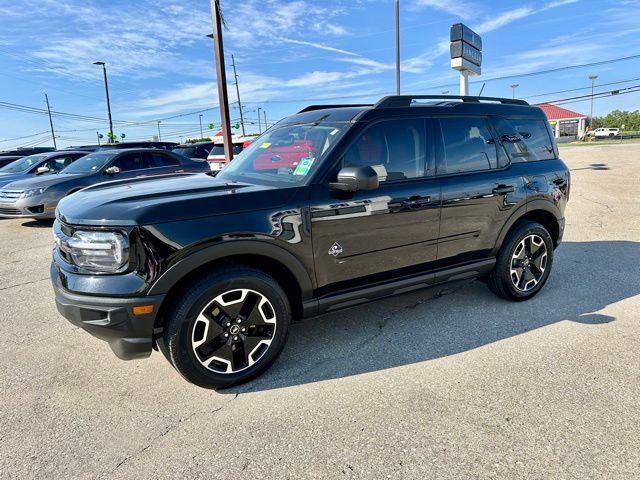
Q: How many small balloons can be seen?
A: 6